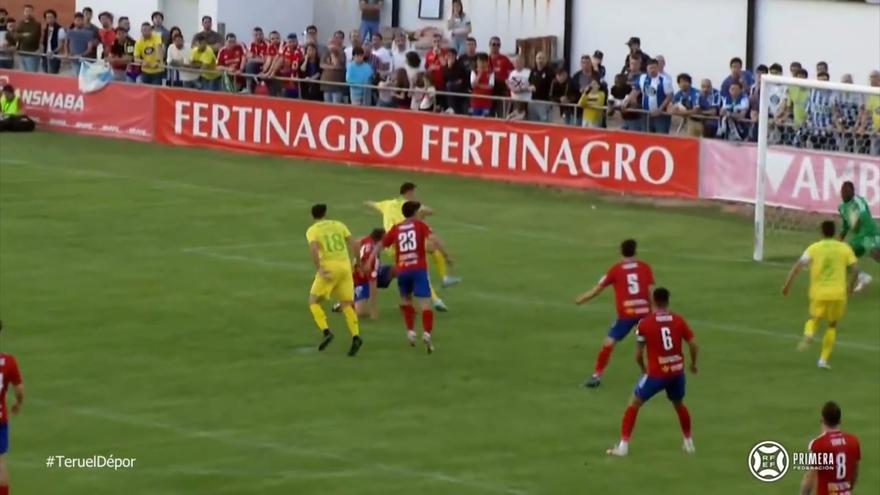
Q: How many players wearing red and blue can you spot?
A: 6